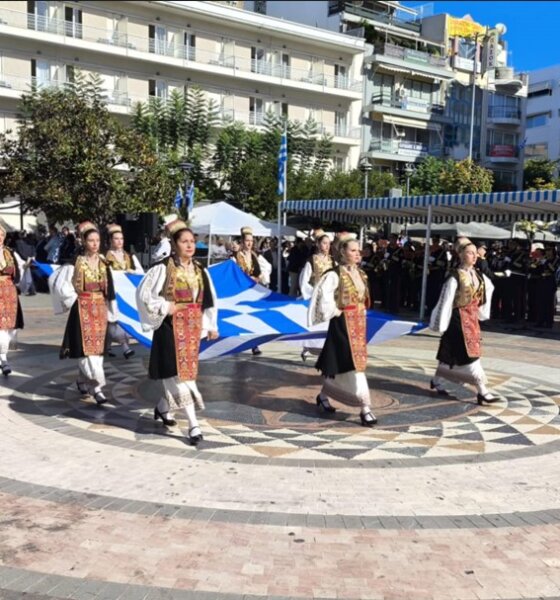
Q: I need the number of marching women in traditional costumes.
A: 8